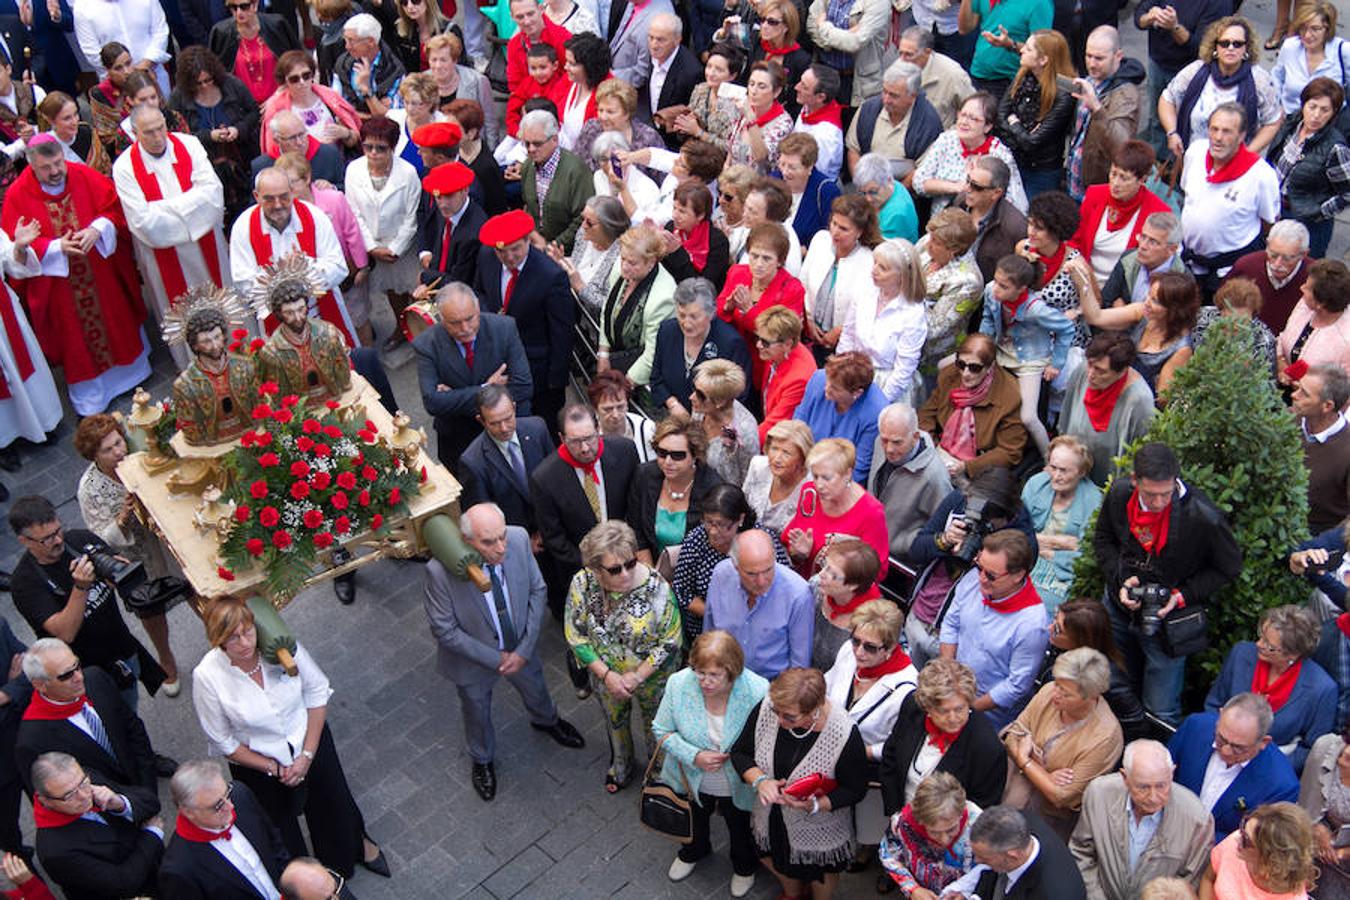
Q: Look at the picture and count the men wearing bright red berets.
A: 3